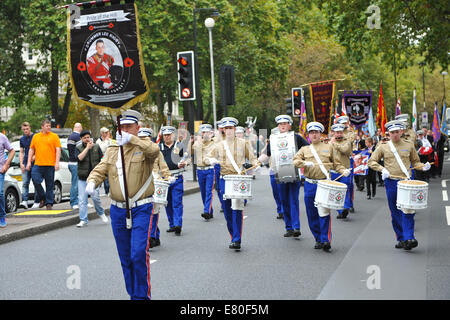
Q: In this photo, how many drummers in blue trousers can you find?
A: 5